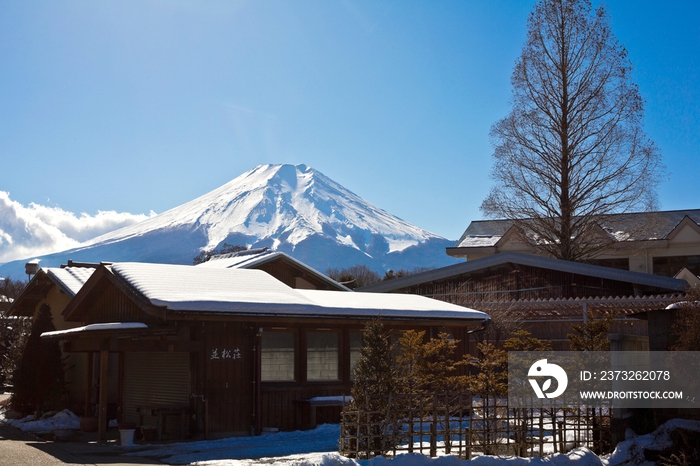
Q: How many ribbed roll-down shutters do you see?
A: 1